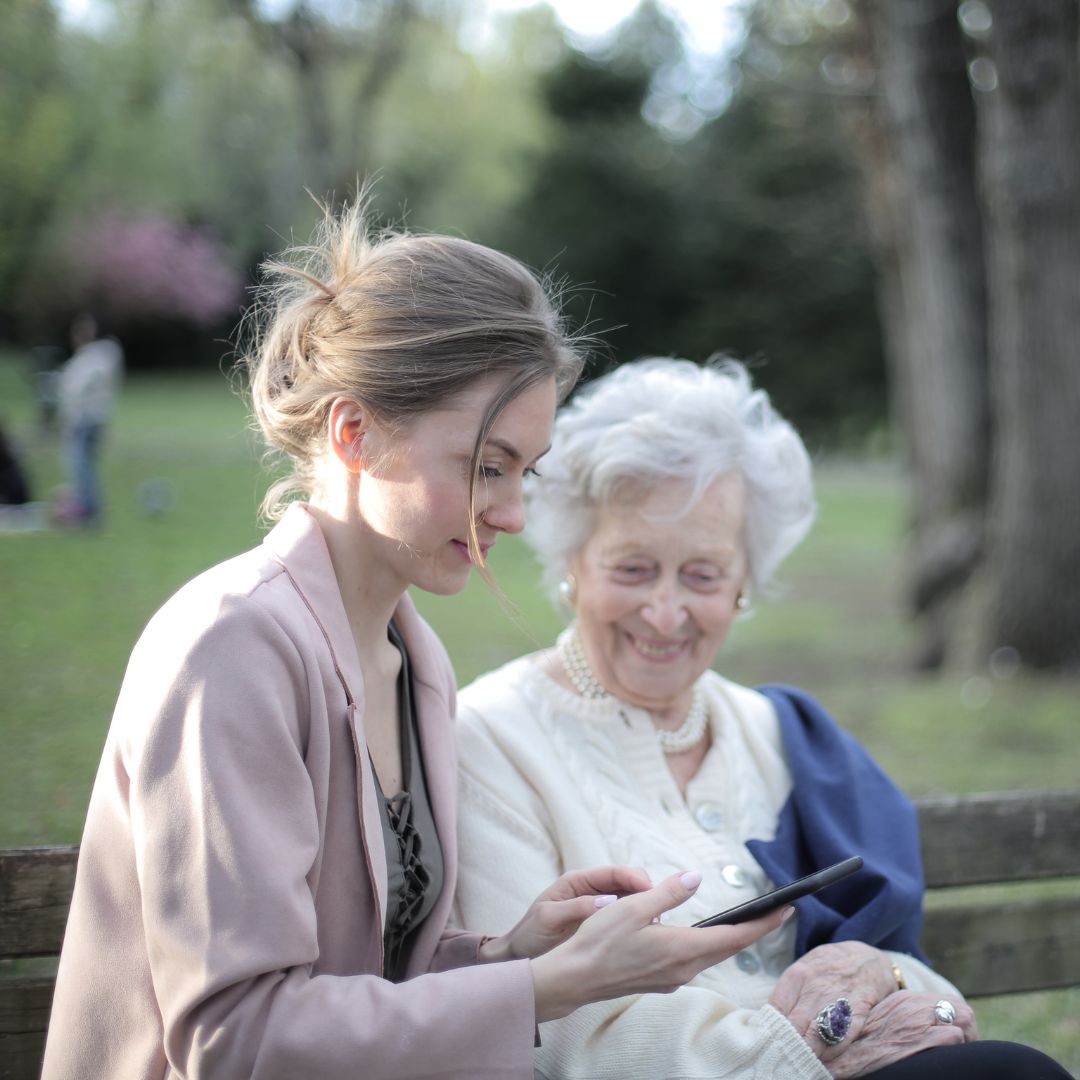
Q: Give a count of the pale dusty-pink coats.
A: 1